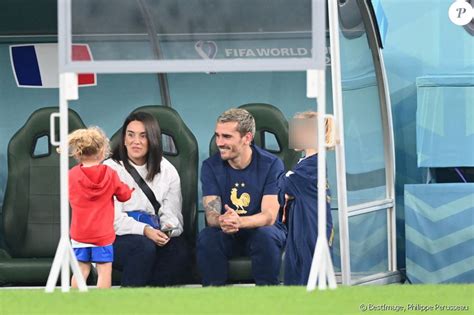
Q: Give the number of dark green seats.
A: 3